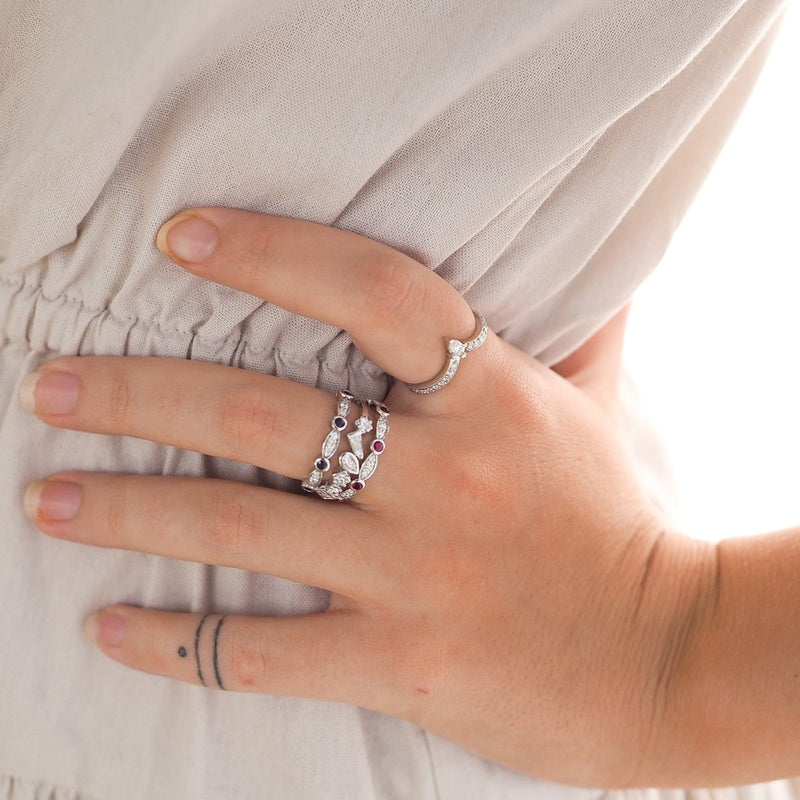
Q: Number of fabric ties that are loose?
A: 0